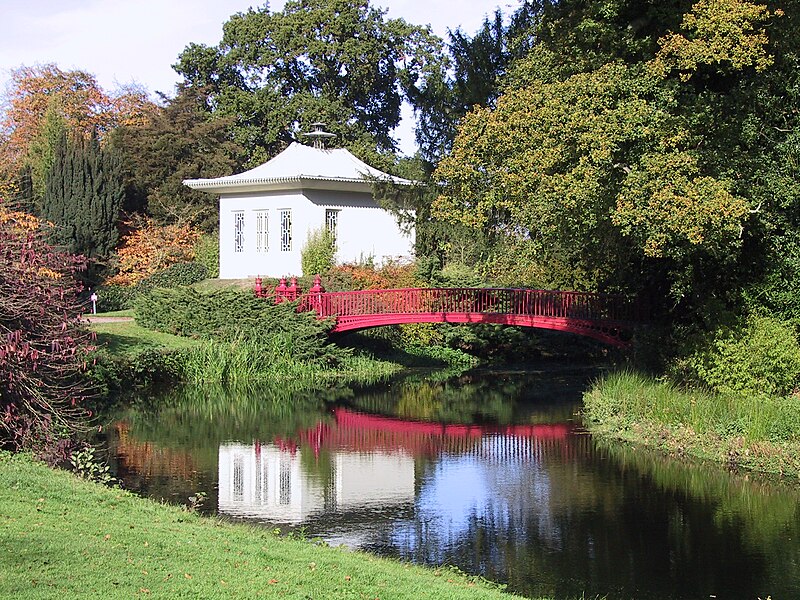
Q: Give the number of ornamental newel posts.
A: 4